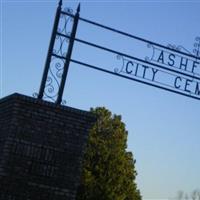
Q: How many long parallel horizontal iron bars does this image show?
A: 3